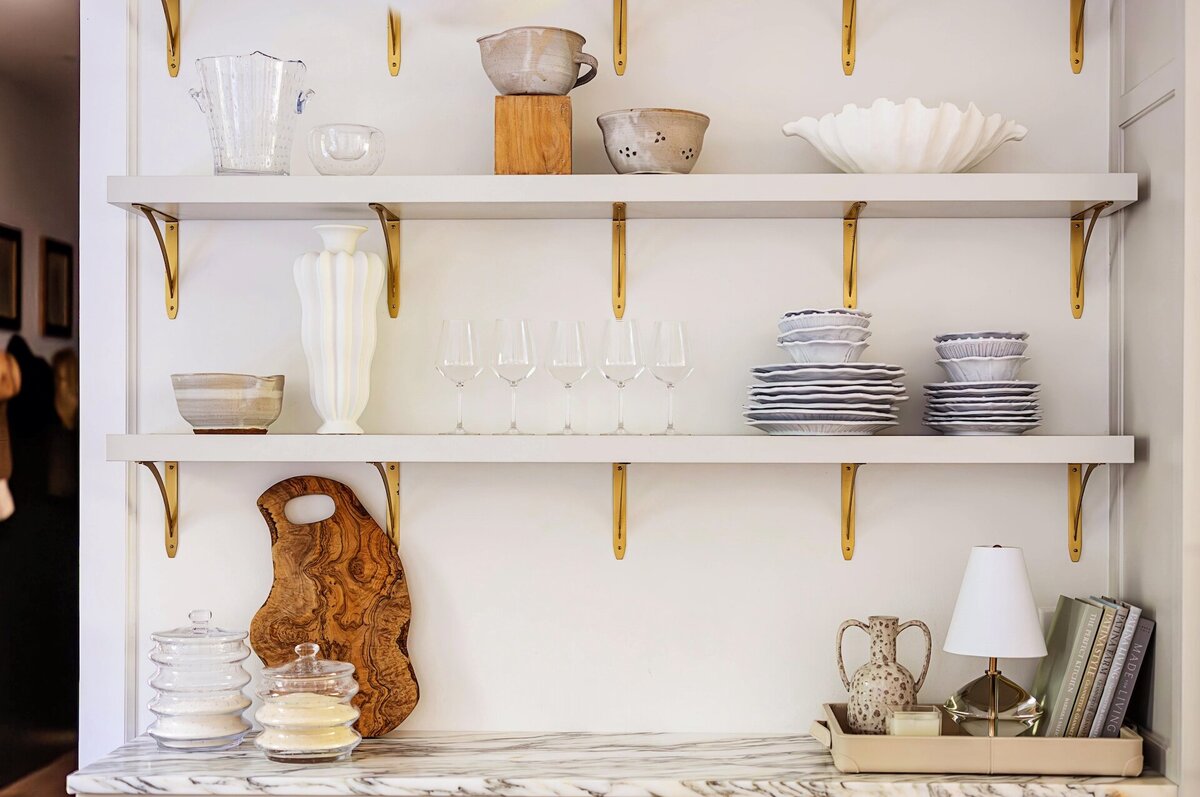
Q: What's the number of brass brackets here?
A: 15